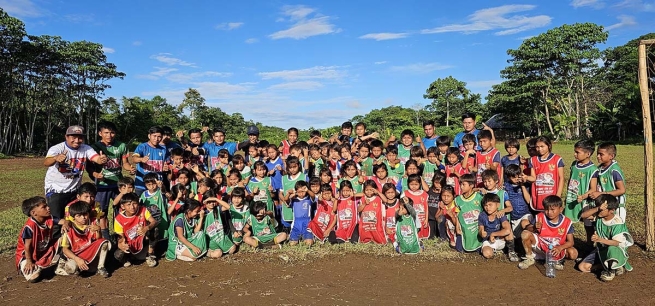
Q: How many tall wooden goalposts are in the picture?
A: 1